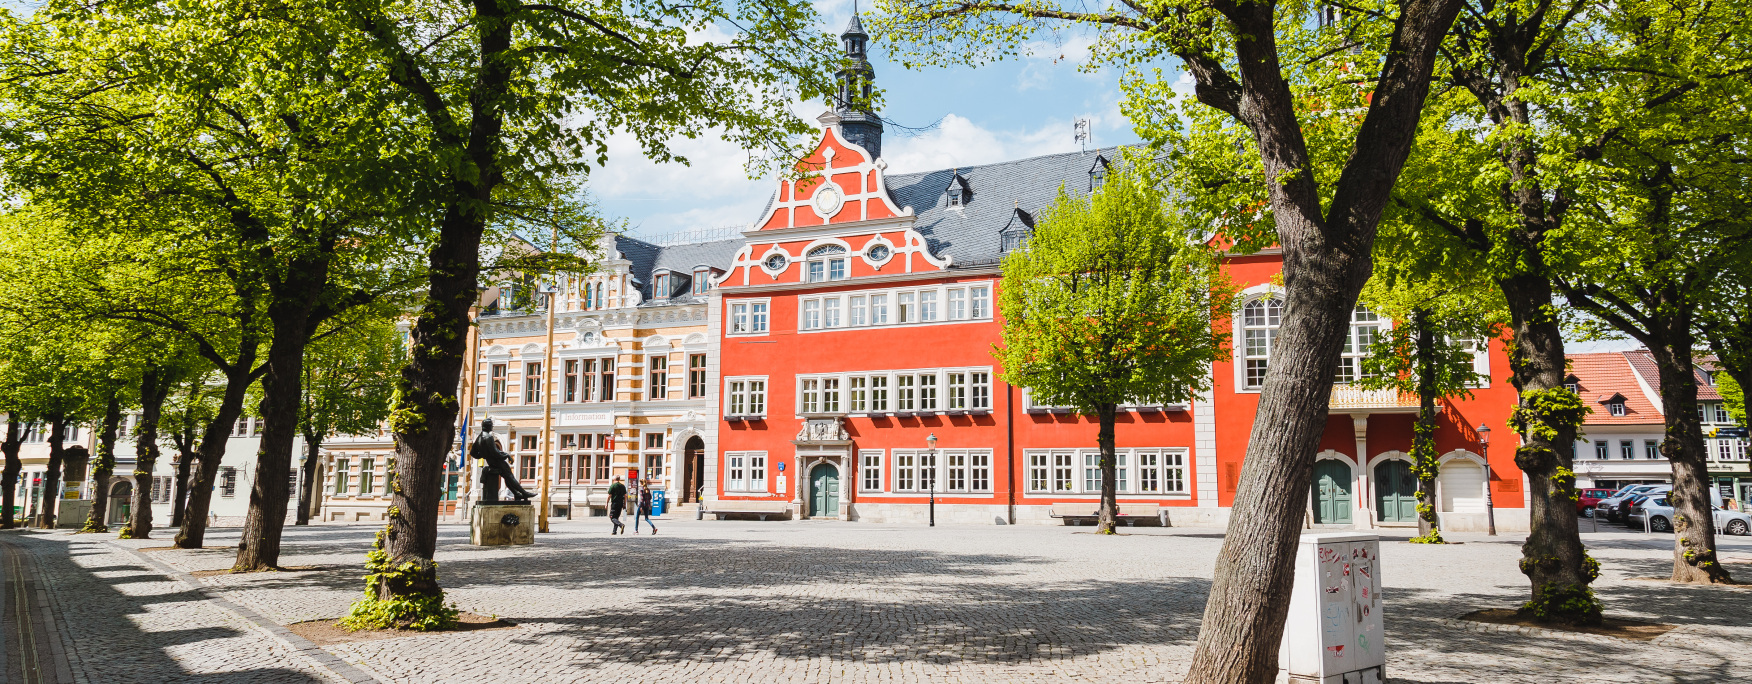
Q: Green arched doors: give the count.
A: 3